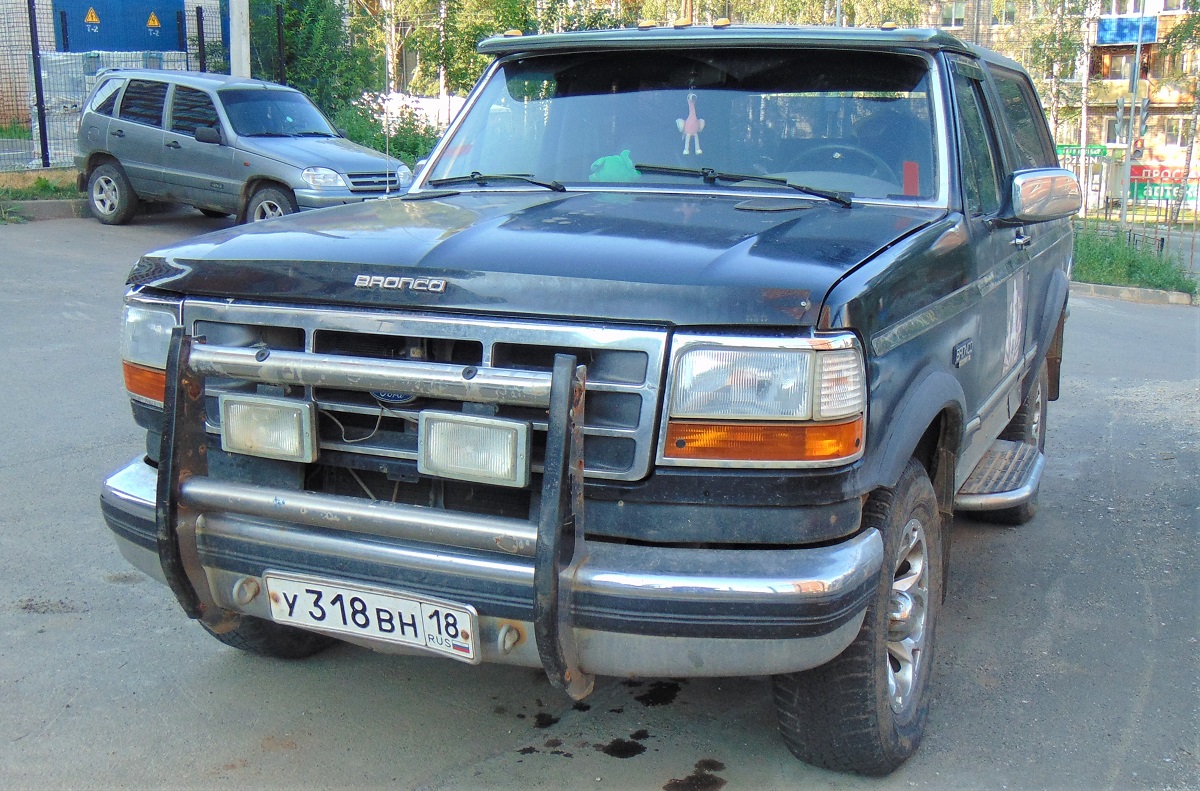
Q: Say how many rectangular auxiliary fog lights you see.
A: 2